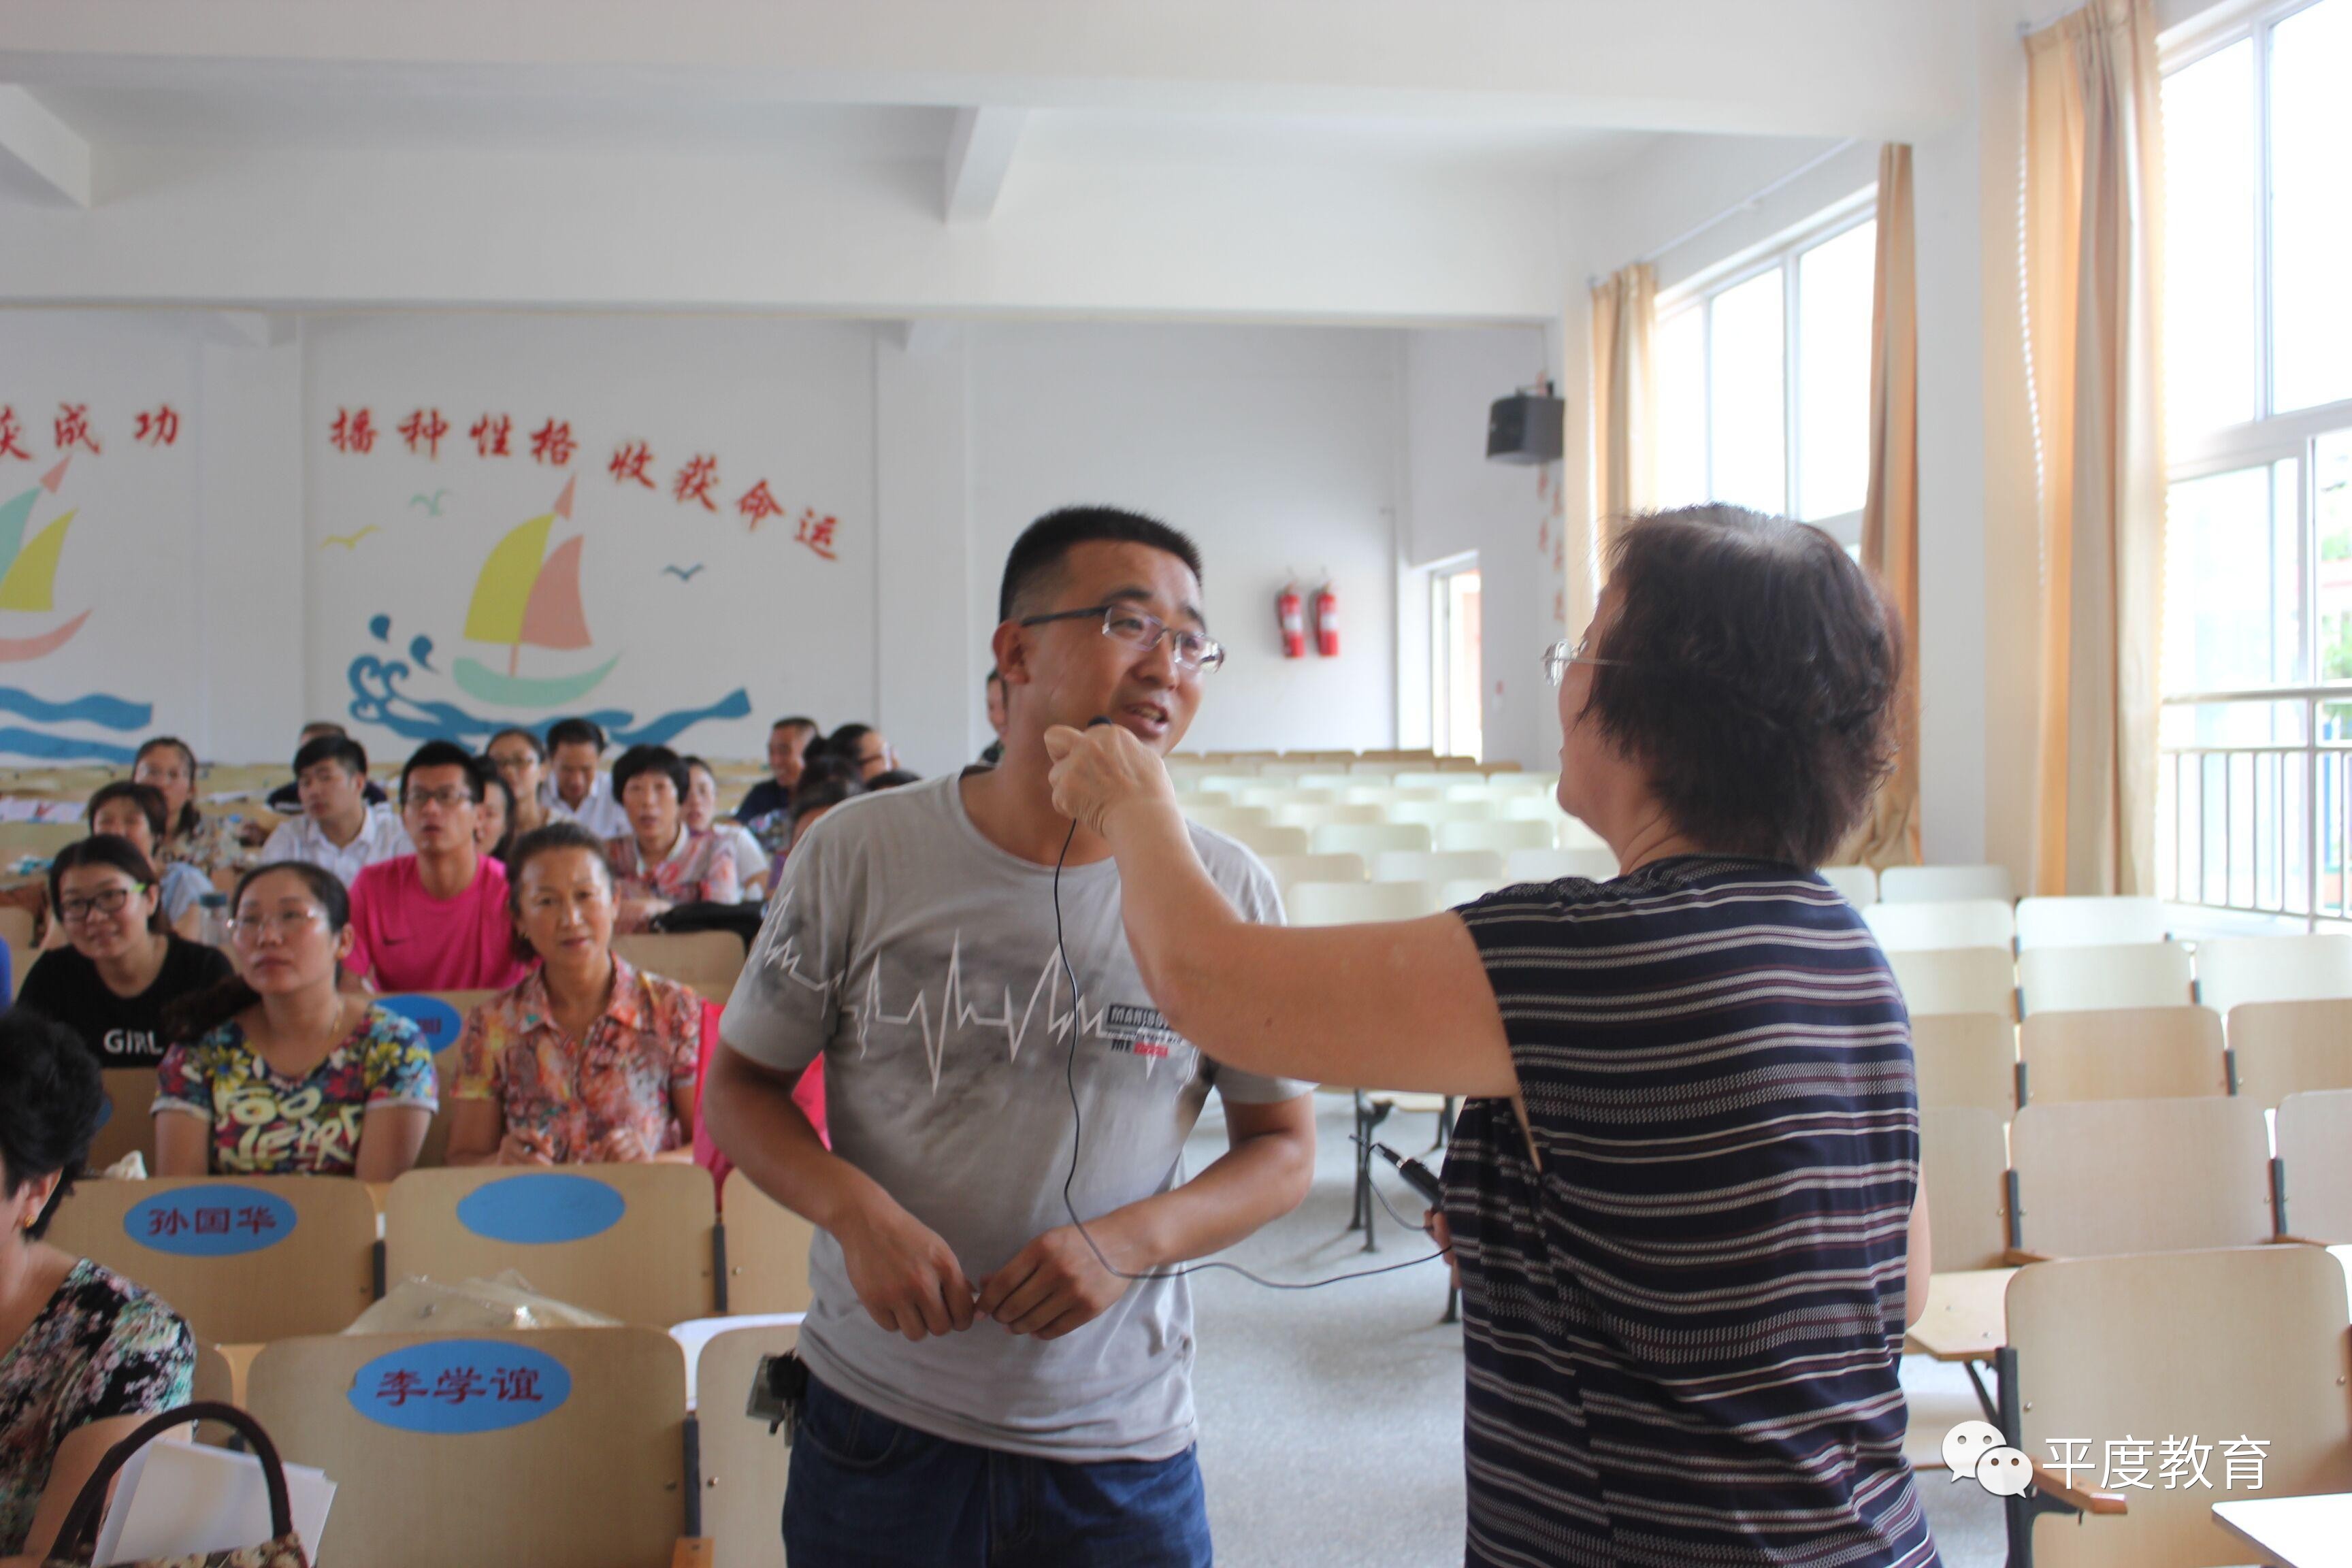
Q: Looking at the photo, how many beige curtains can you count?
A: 3